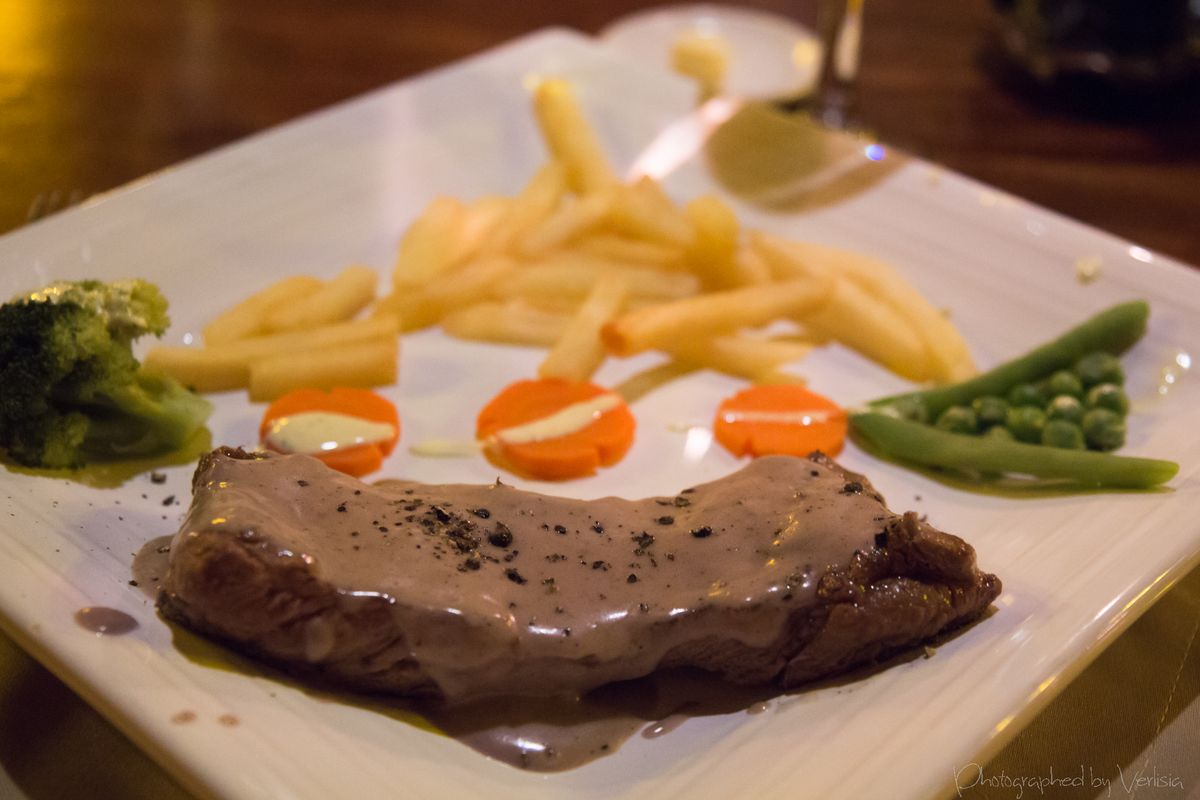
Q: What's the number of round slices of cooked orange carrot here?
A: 3